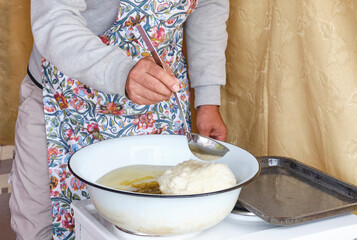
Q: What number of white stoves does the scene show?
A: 1